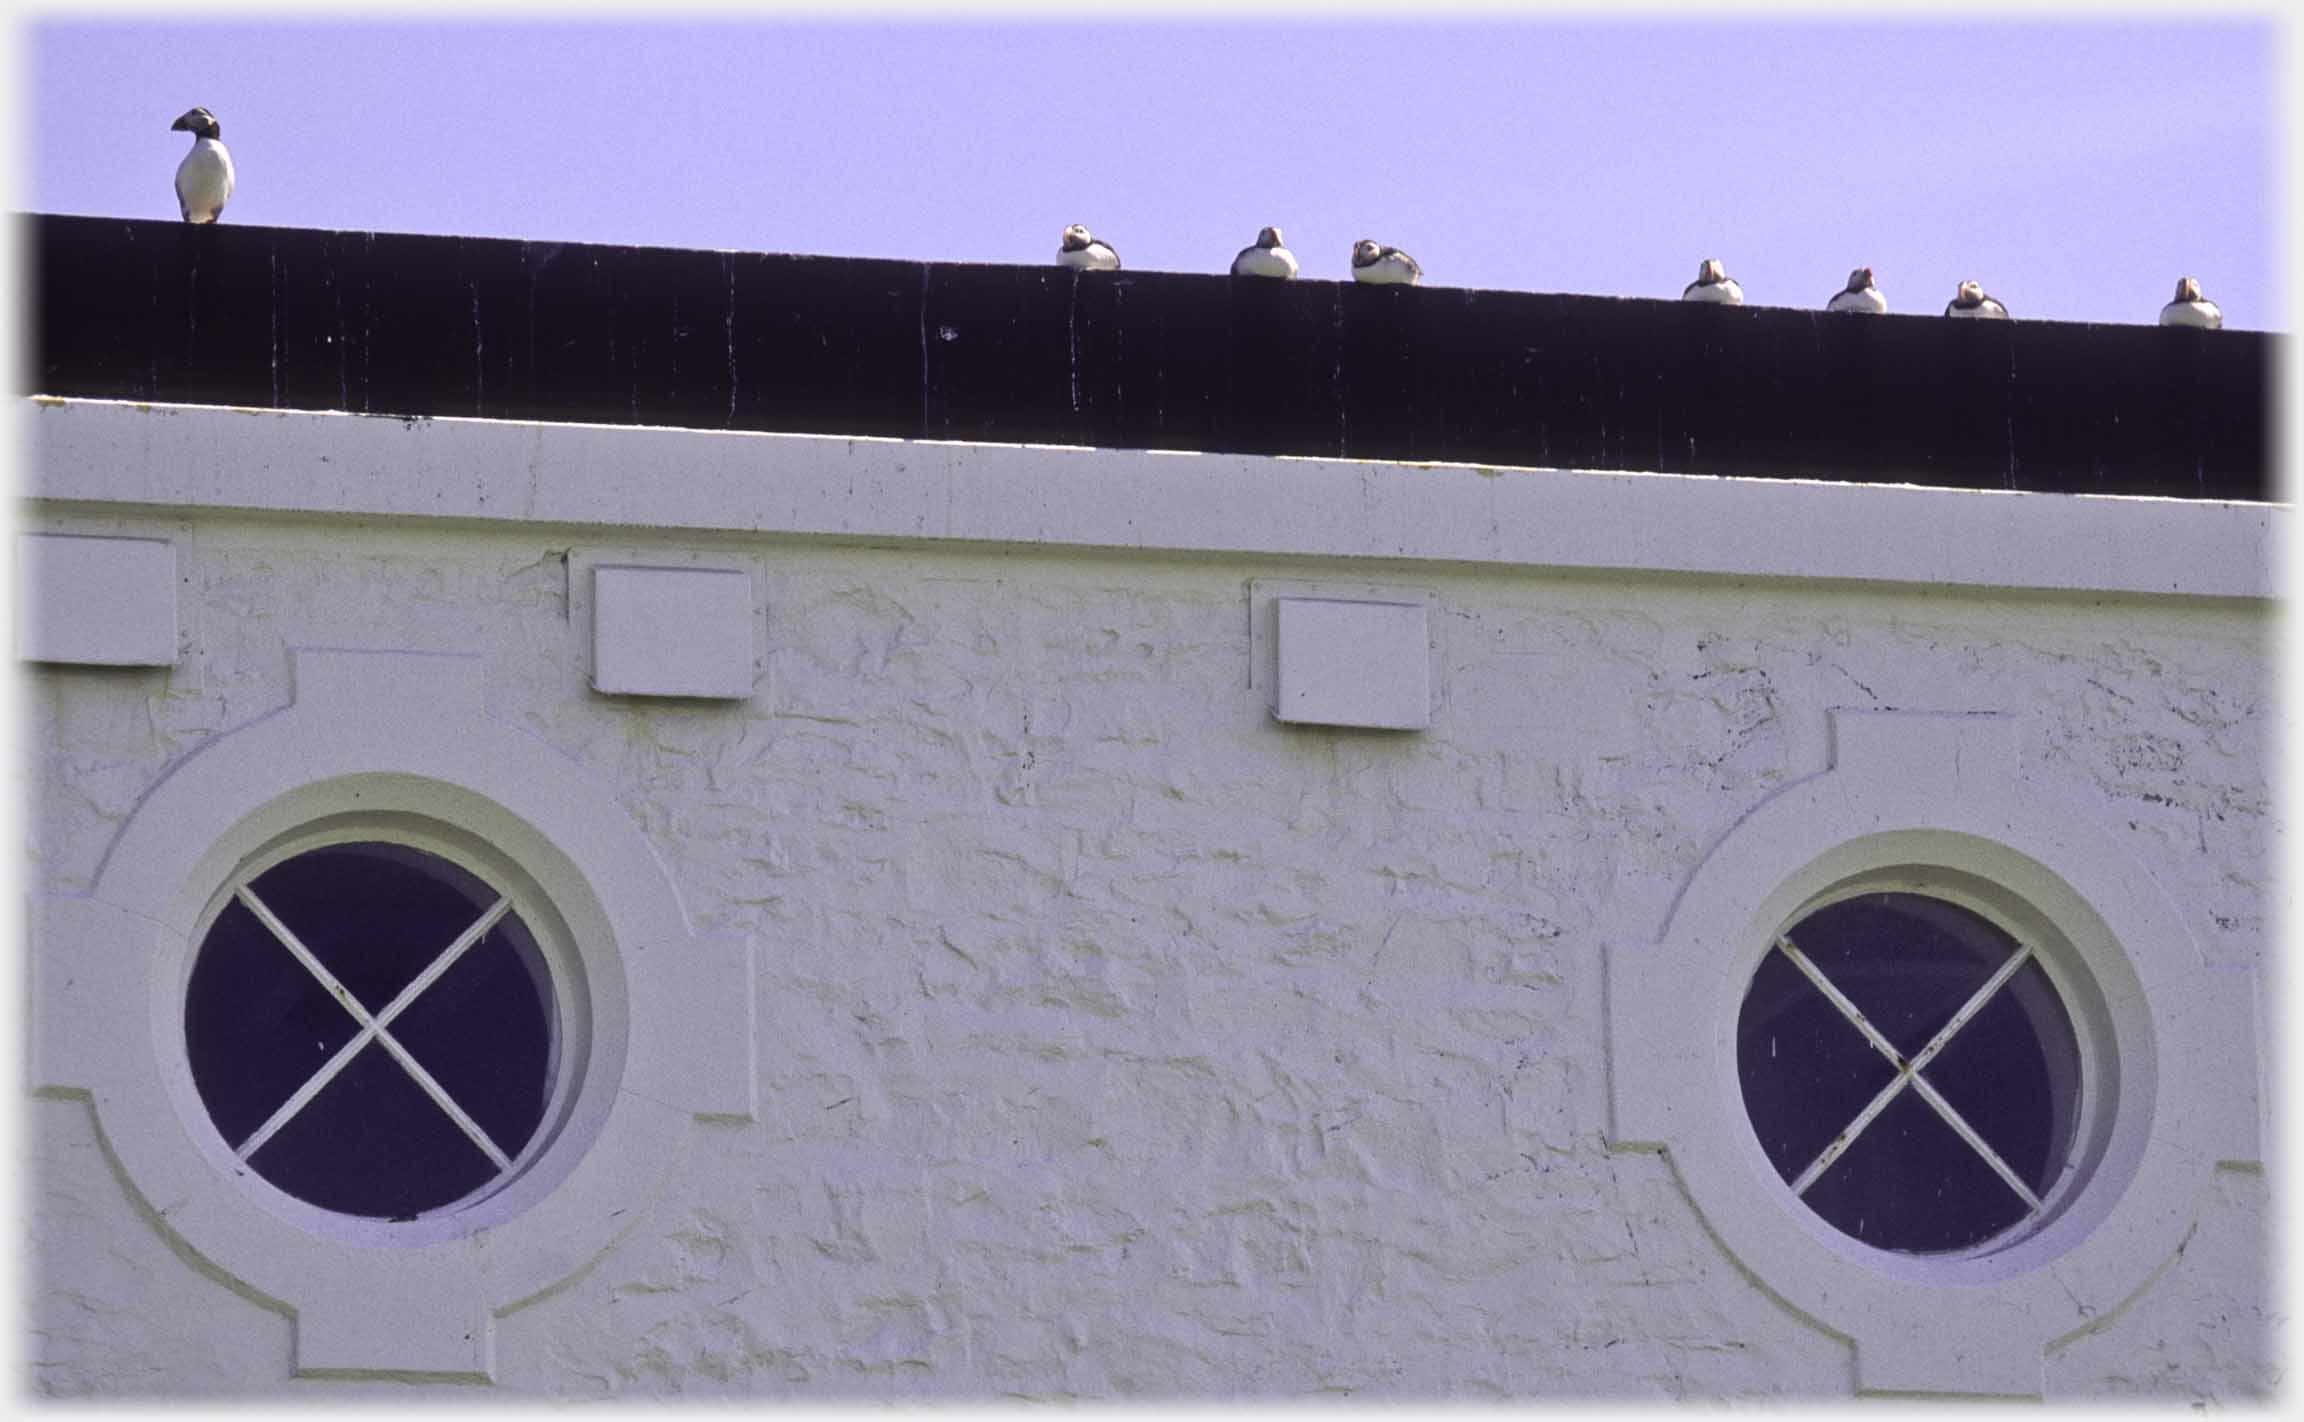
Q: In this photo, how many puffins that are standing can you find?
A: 1